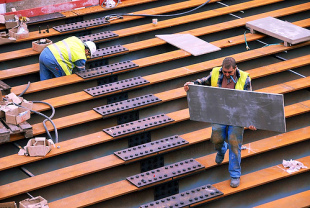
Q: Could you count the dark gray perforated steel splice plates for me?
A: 10